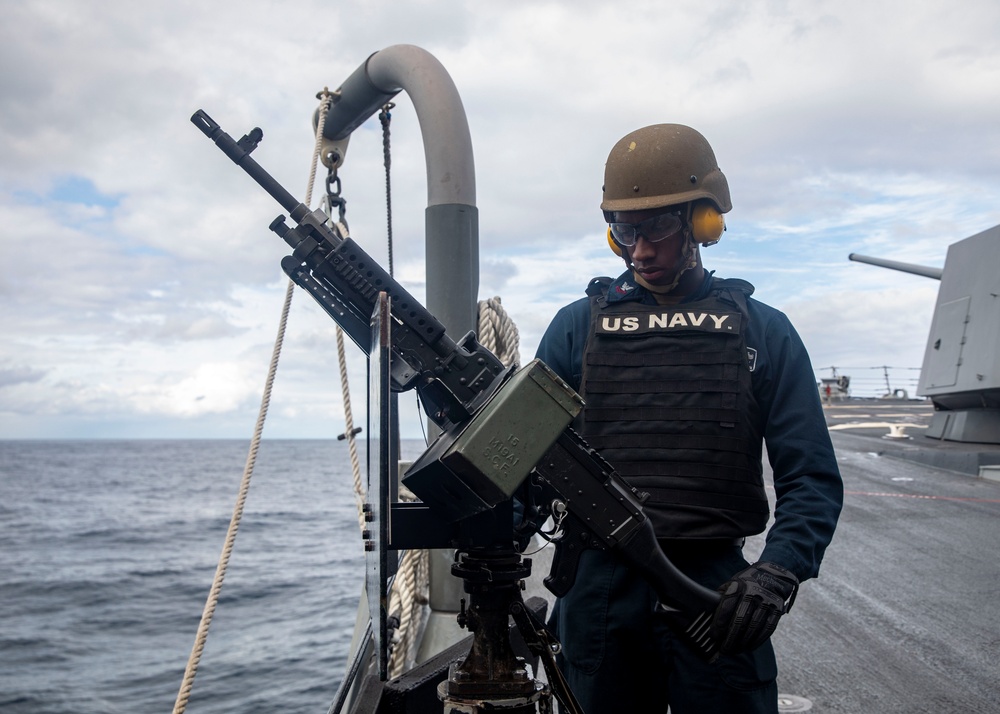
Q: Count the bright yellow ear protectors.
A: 2